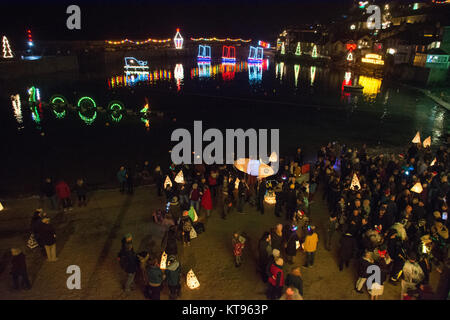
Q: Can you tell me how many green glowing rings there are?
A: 3